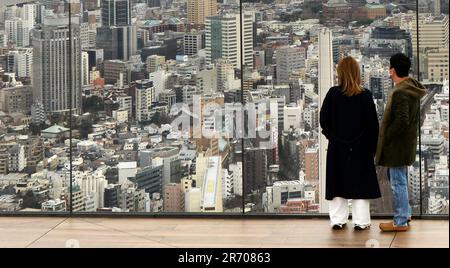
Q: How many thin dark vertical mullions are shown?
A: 3